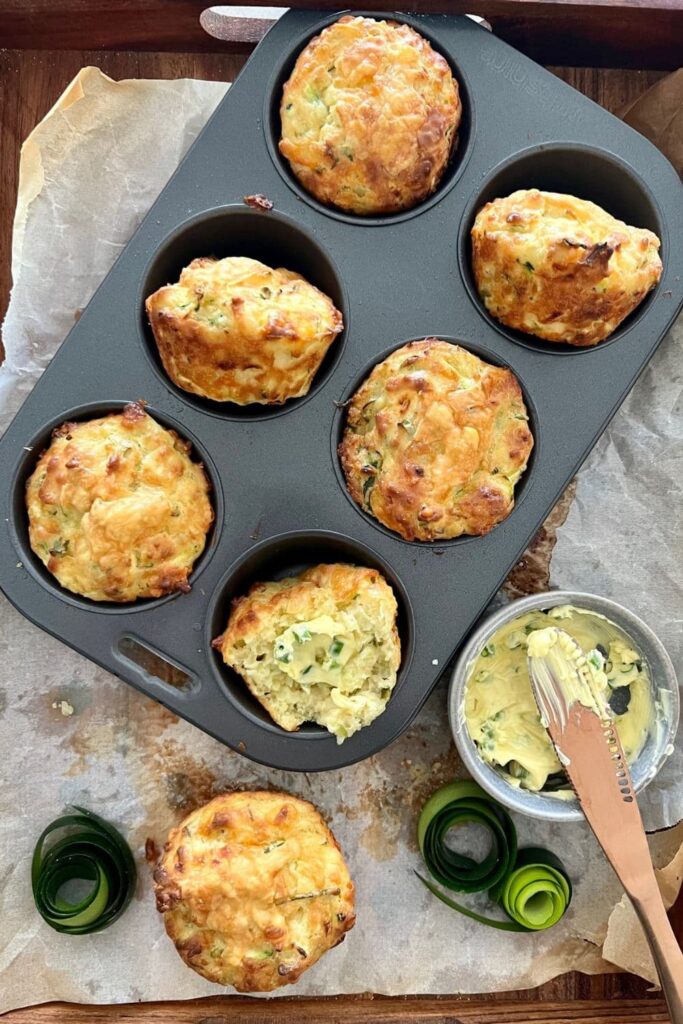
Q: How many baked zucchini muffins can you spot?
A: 7